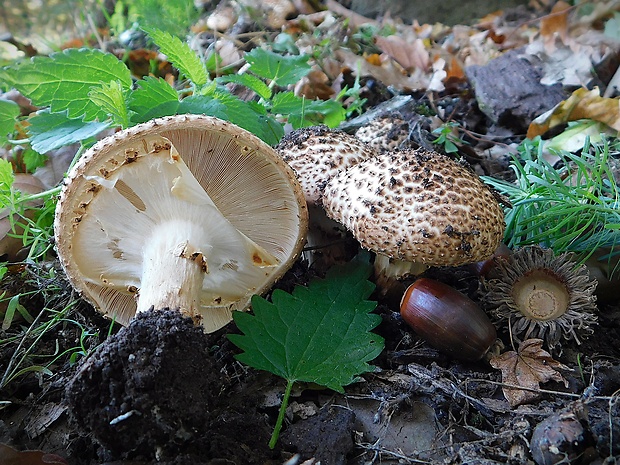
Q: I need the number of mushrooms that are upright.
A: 3